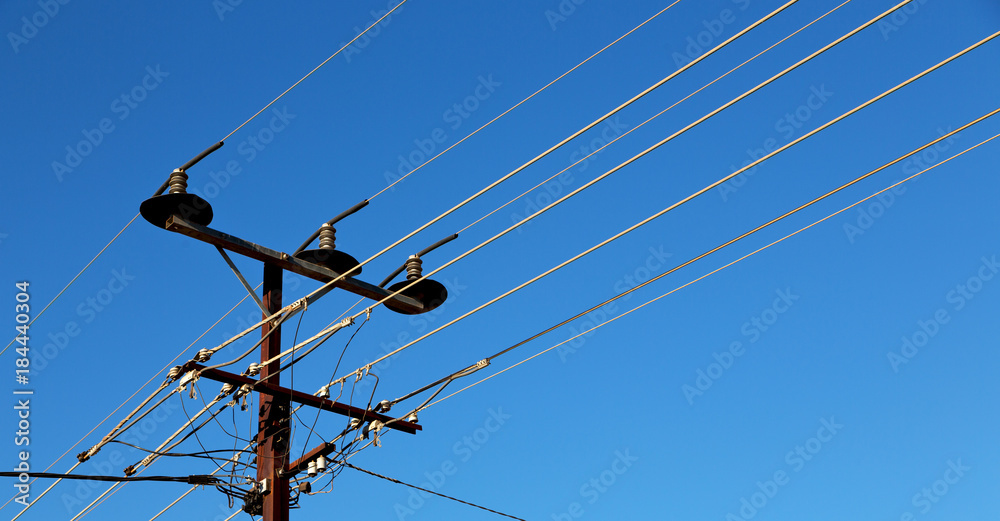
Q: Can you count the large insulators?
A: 3